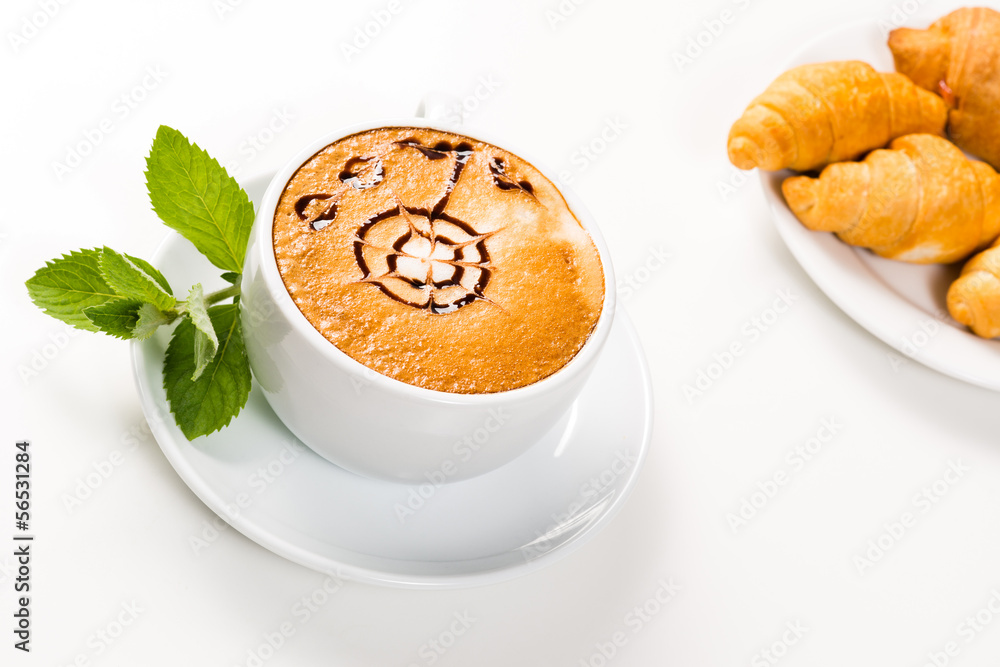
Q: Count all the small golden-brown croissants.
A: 4